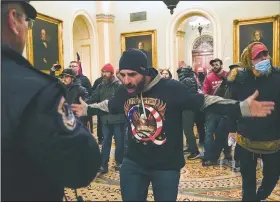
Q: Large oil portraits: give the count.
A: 3